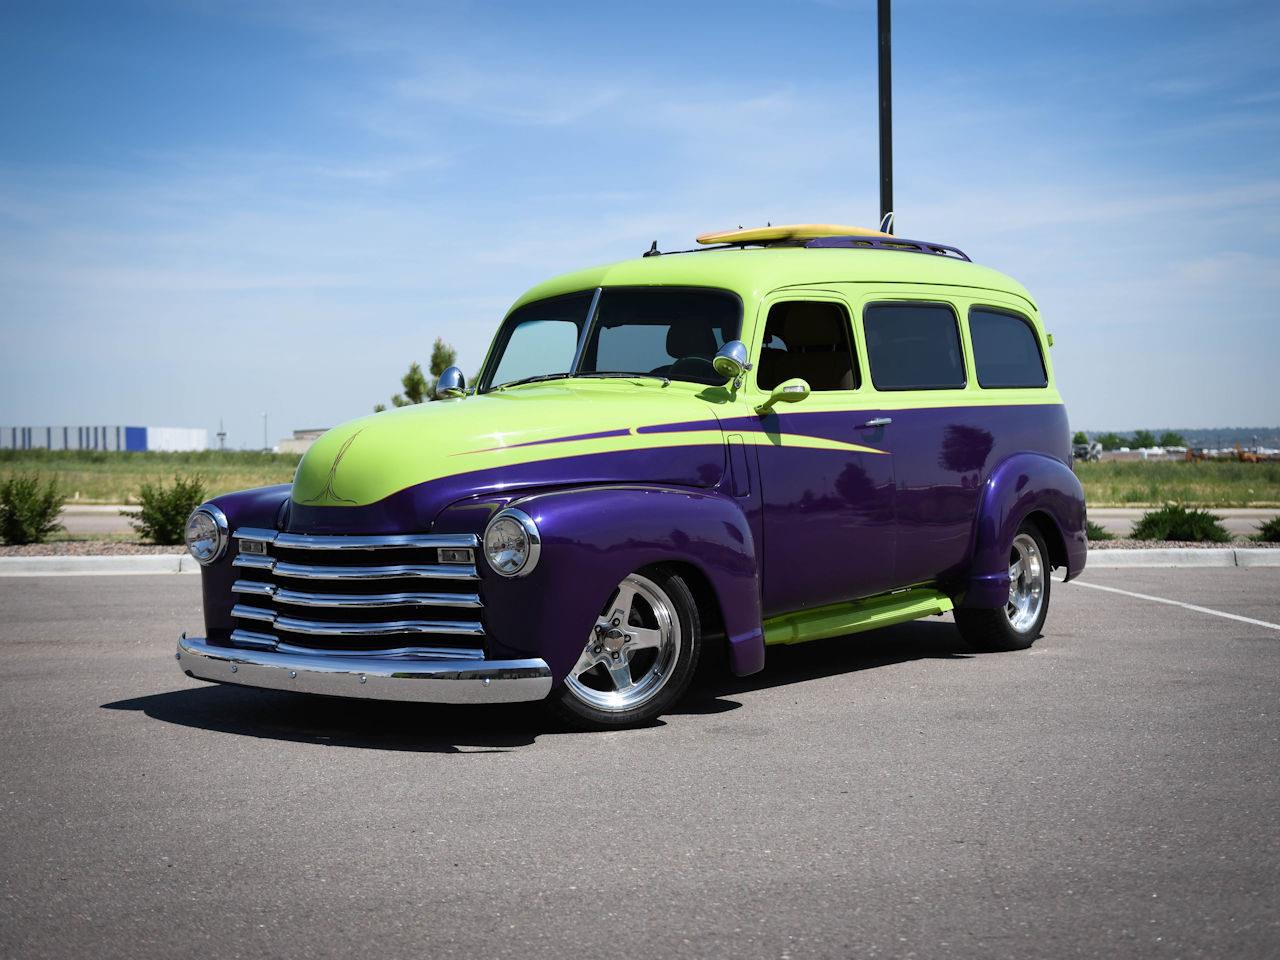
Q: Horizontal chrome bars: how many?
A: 5